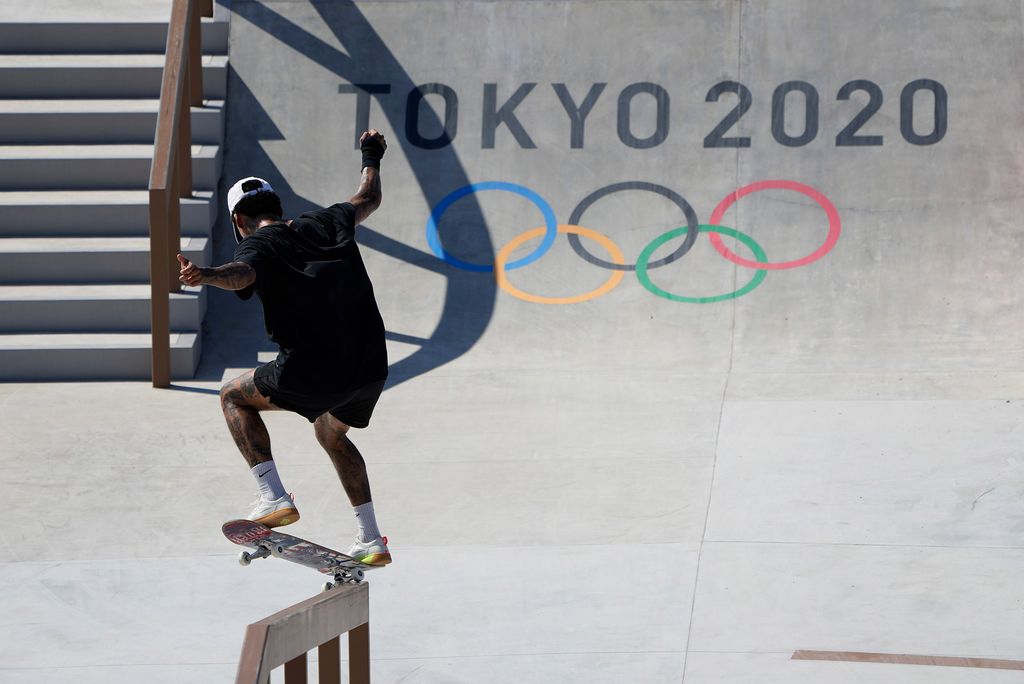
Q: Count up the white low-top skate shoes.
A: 2